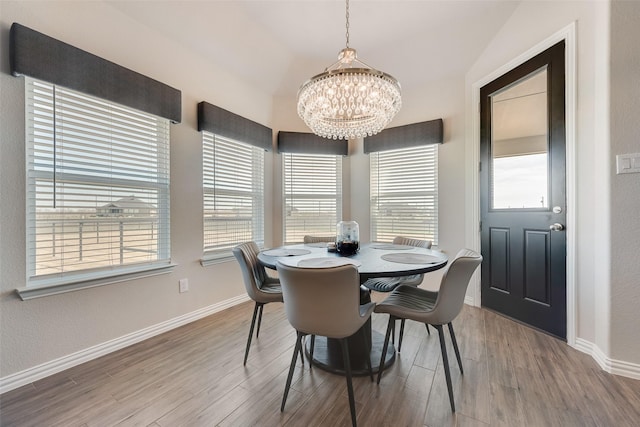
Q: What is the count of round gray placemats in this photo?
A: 5